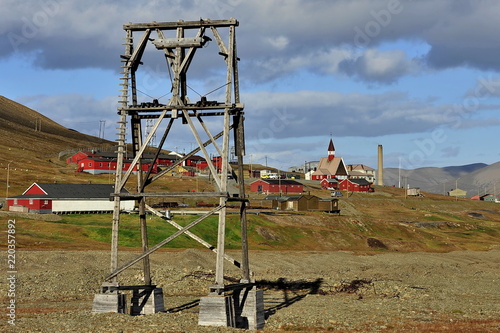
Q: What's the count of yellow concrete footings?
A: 0